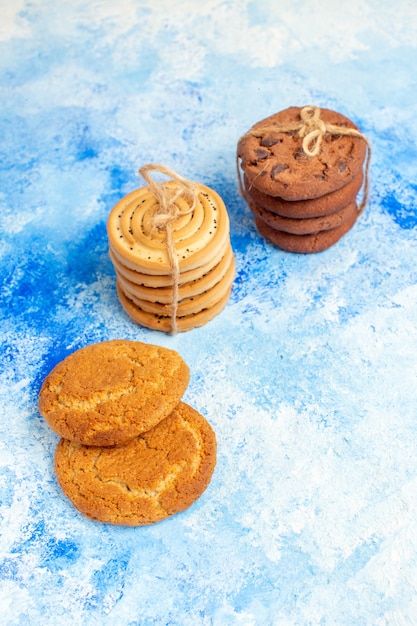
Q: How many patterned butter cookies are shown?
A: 5